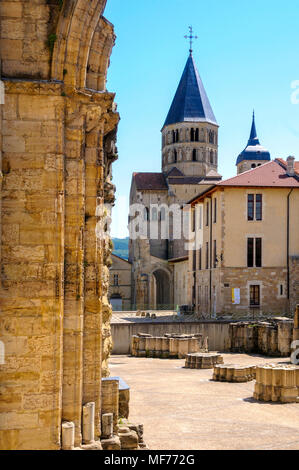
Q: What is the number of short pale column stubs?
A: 3